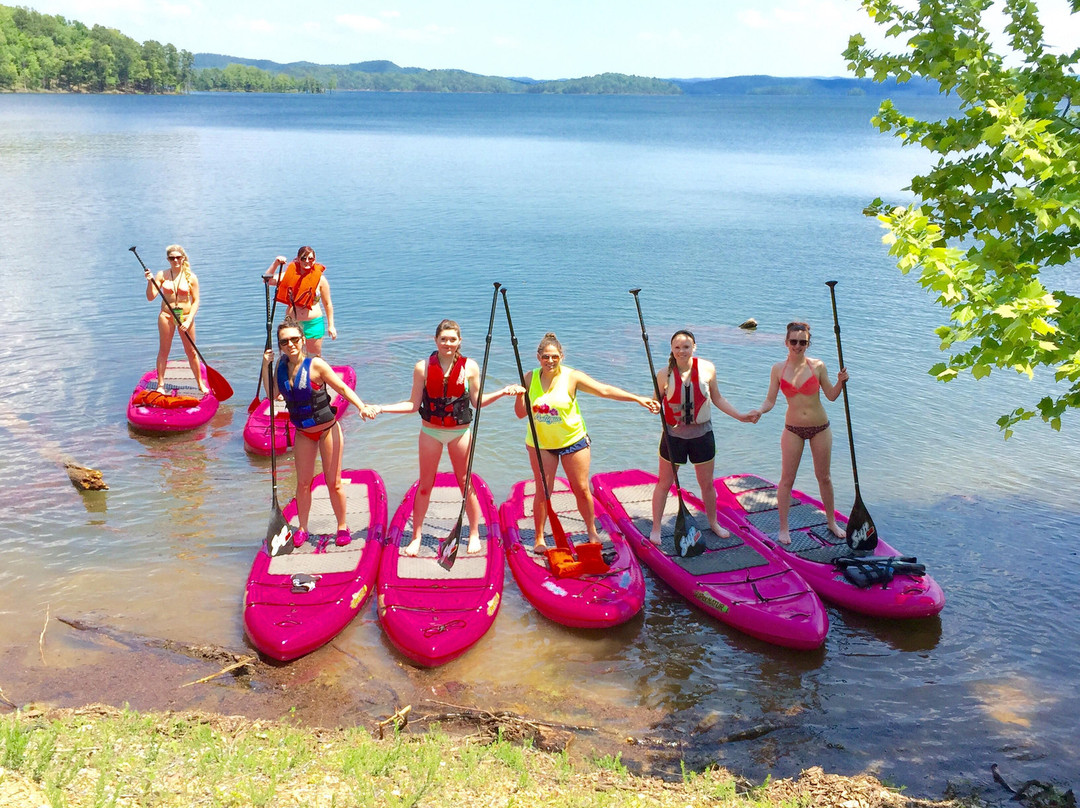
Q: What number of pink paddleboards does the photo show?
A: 7